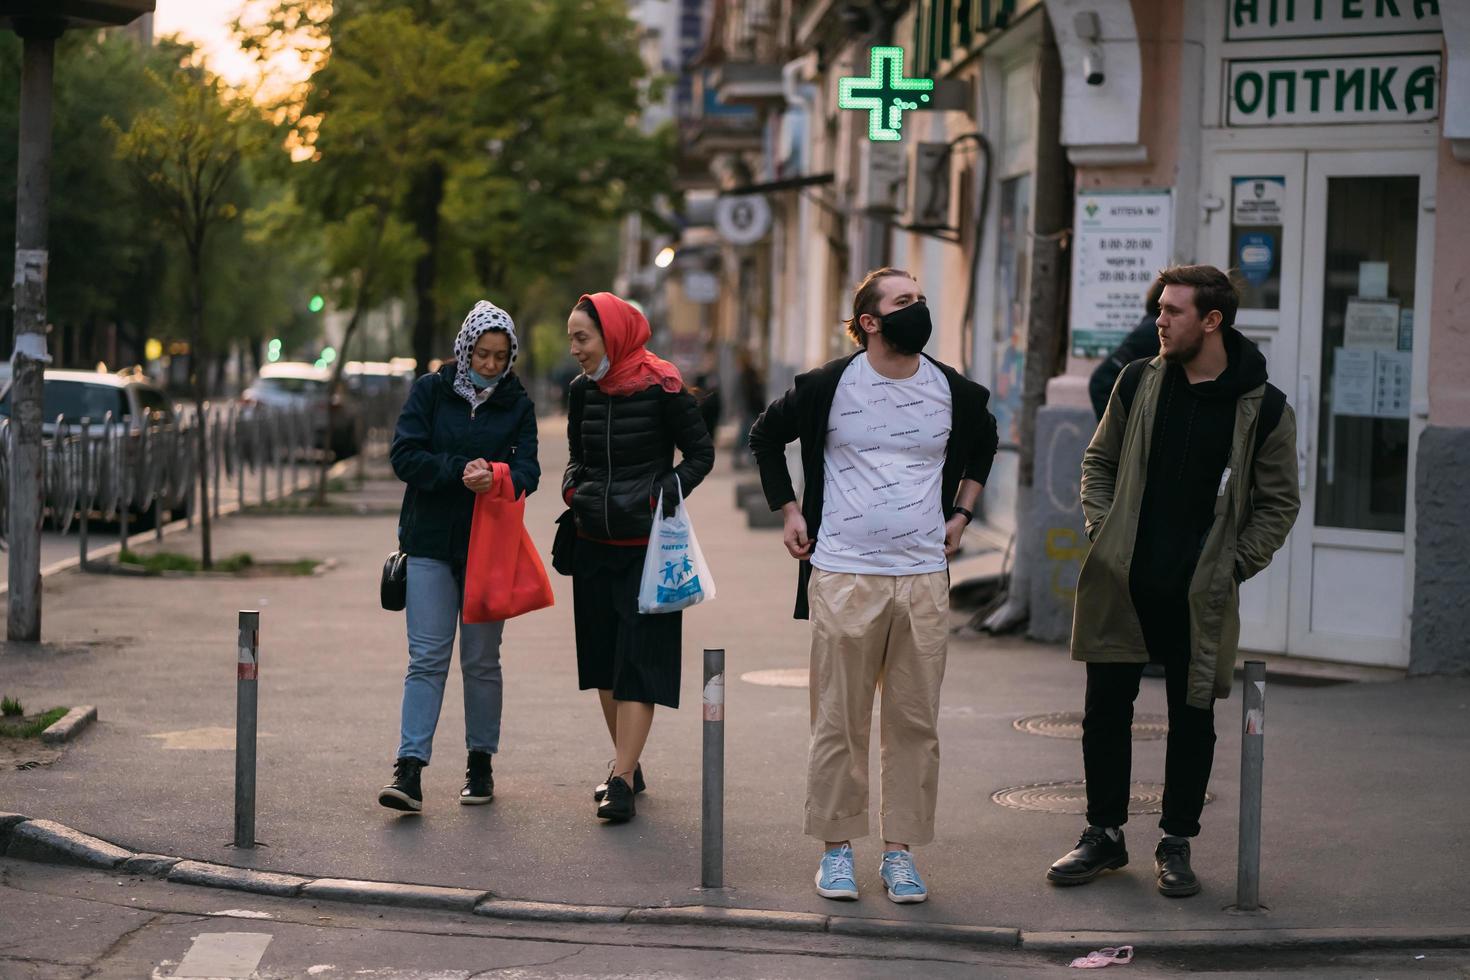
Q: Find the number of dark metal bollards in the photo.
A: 3